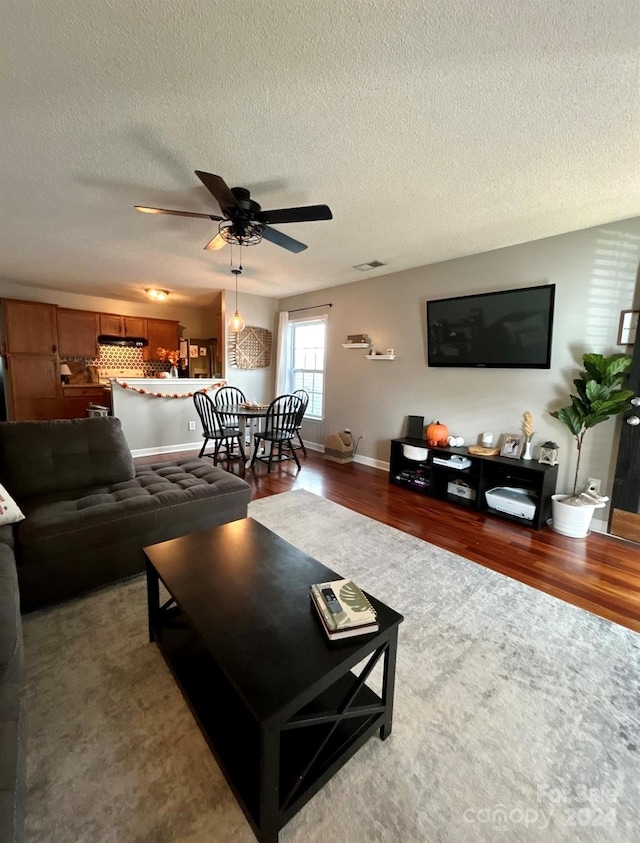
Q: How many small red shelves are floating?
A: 0